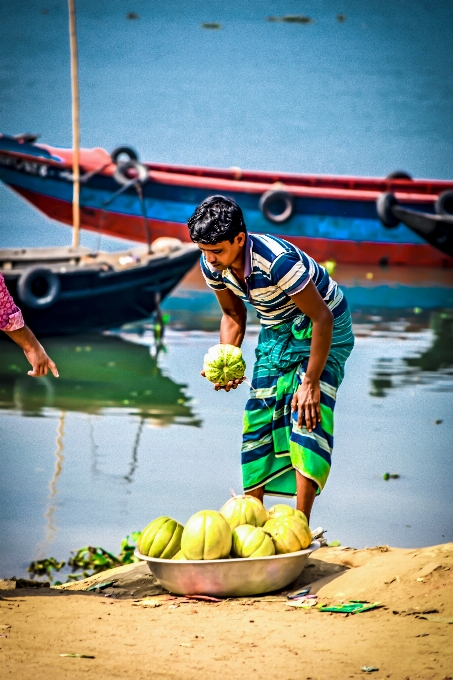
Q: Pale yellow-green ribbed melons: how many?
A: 7